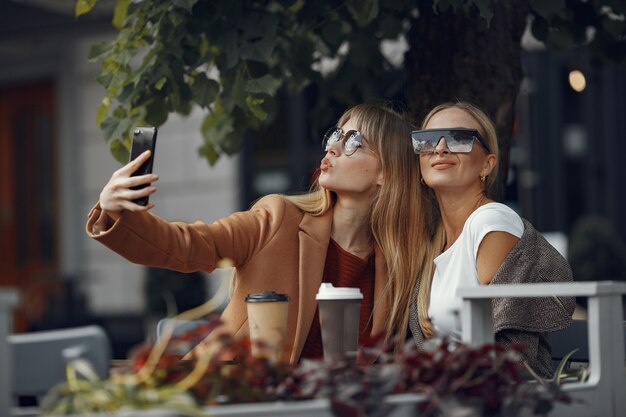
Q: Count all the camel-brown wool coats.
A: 1